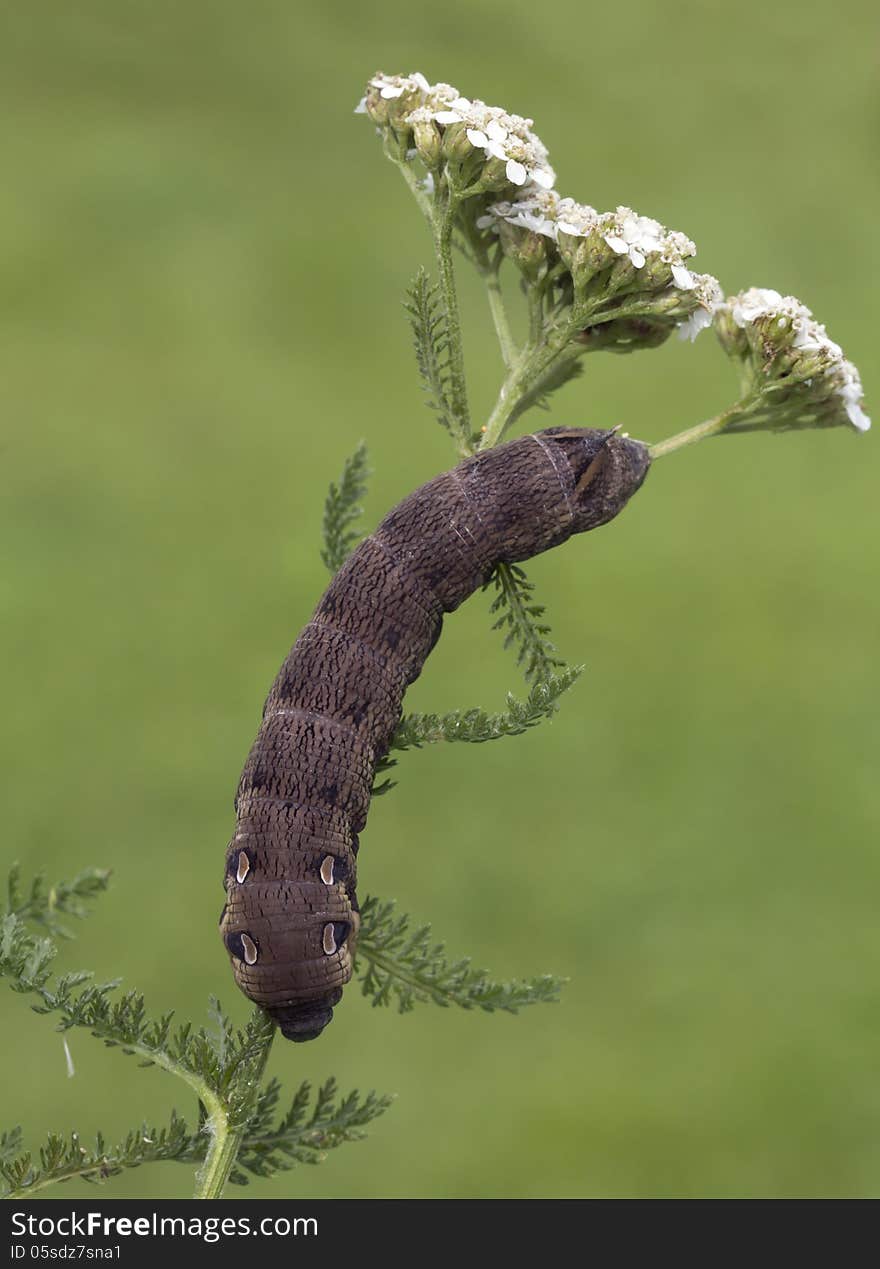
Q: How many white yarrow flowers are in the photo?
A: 3